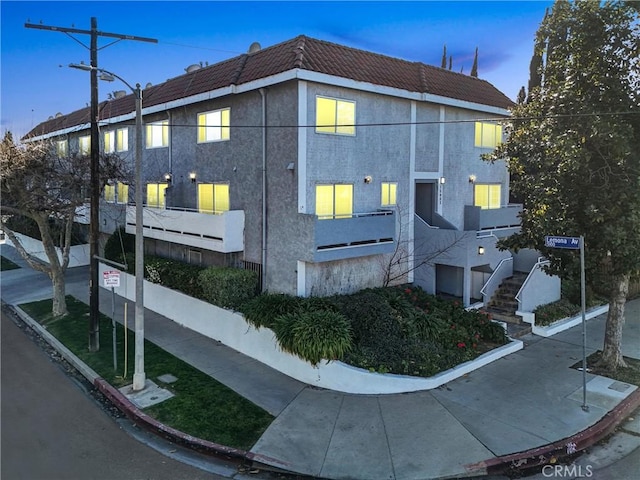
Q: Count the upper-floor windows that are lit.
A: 8